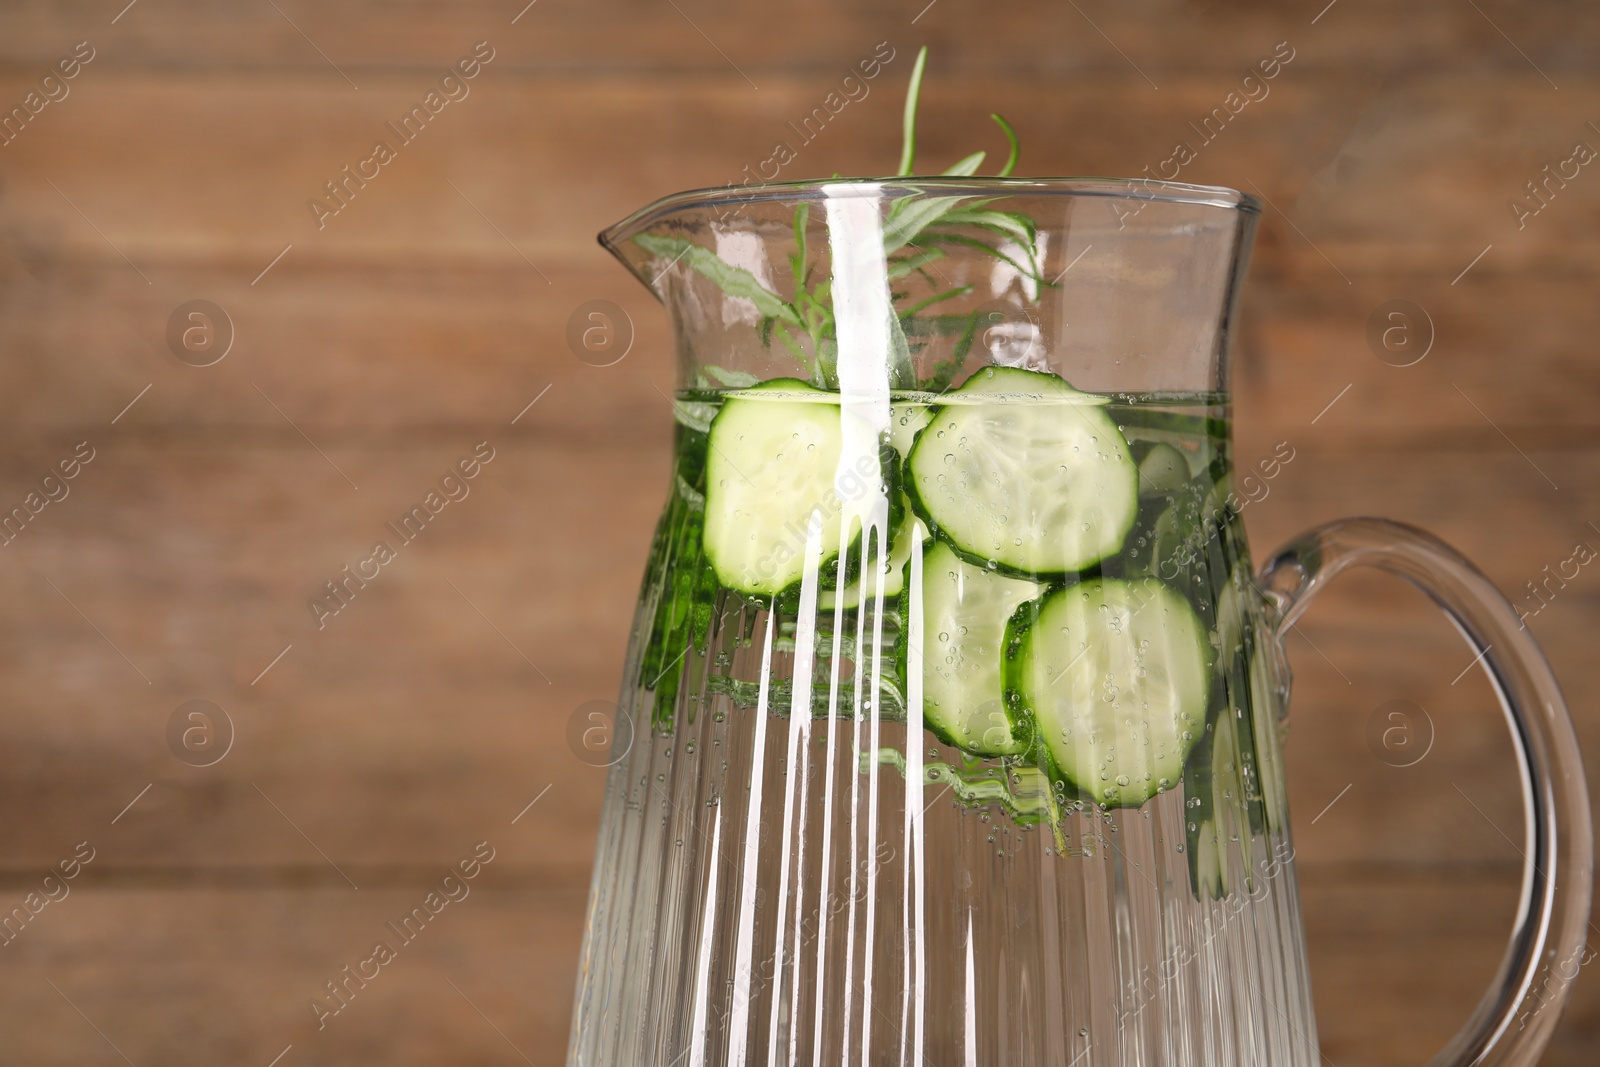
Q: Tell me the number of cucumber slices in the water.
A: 5